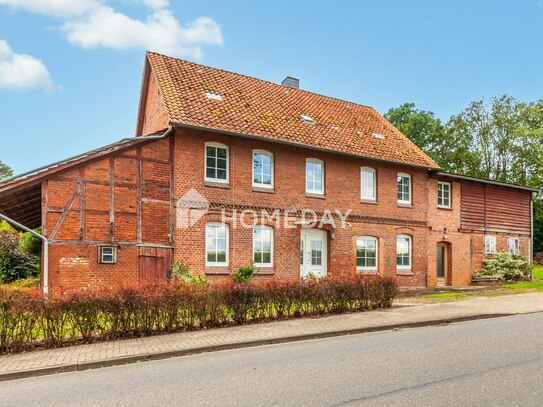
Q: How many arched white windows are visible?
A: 9